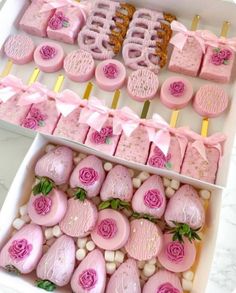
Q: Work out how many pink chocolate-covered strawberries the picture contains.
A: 10